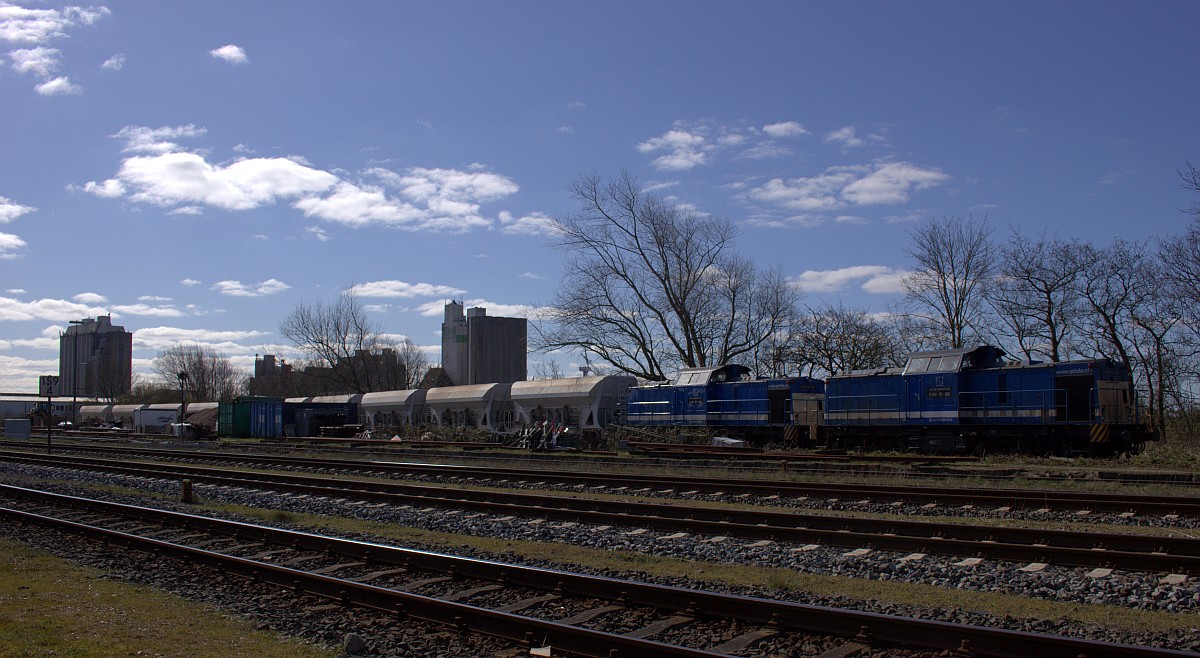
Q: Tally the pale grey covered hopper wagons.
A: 9